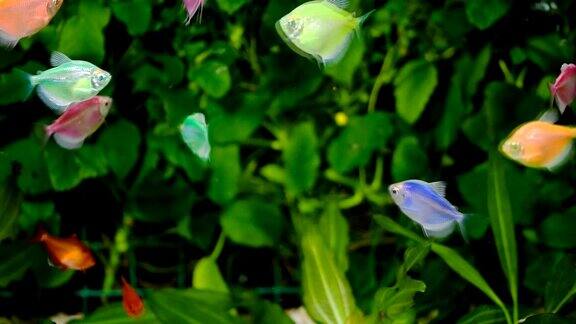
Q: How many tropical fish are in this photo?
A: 11